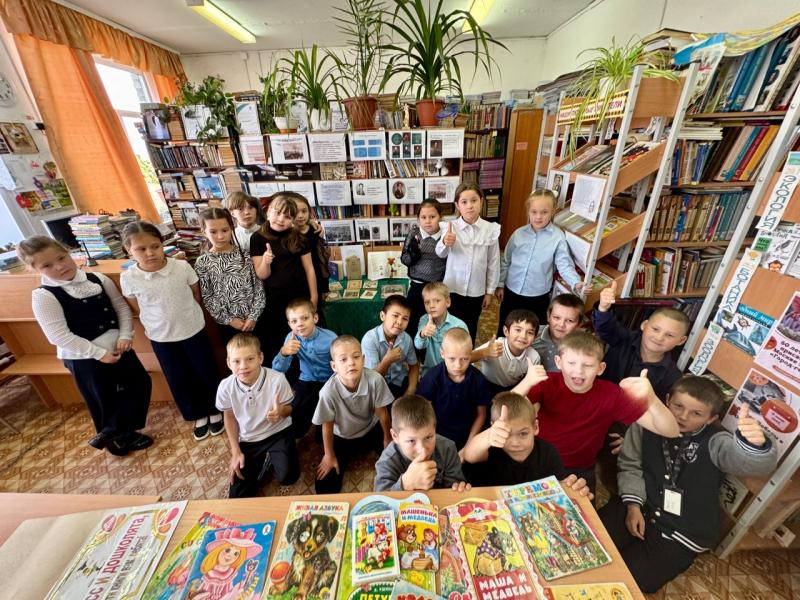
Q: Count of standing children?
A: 9